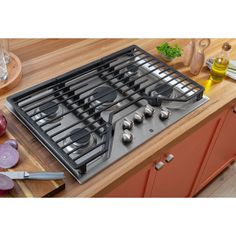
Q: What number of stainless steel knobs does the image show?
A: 5